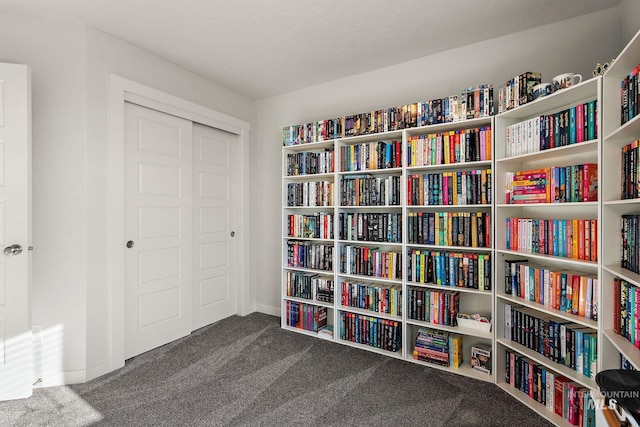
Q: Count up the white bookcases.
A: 5